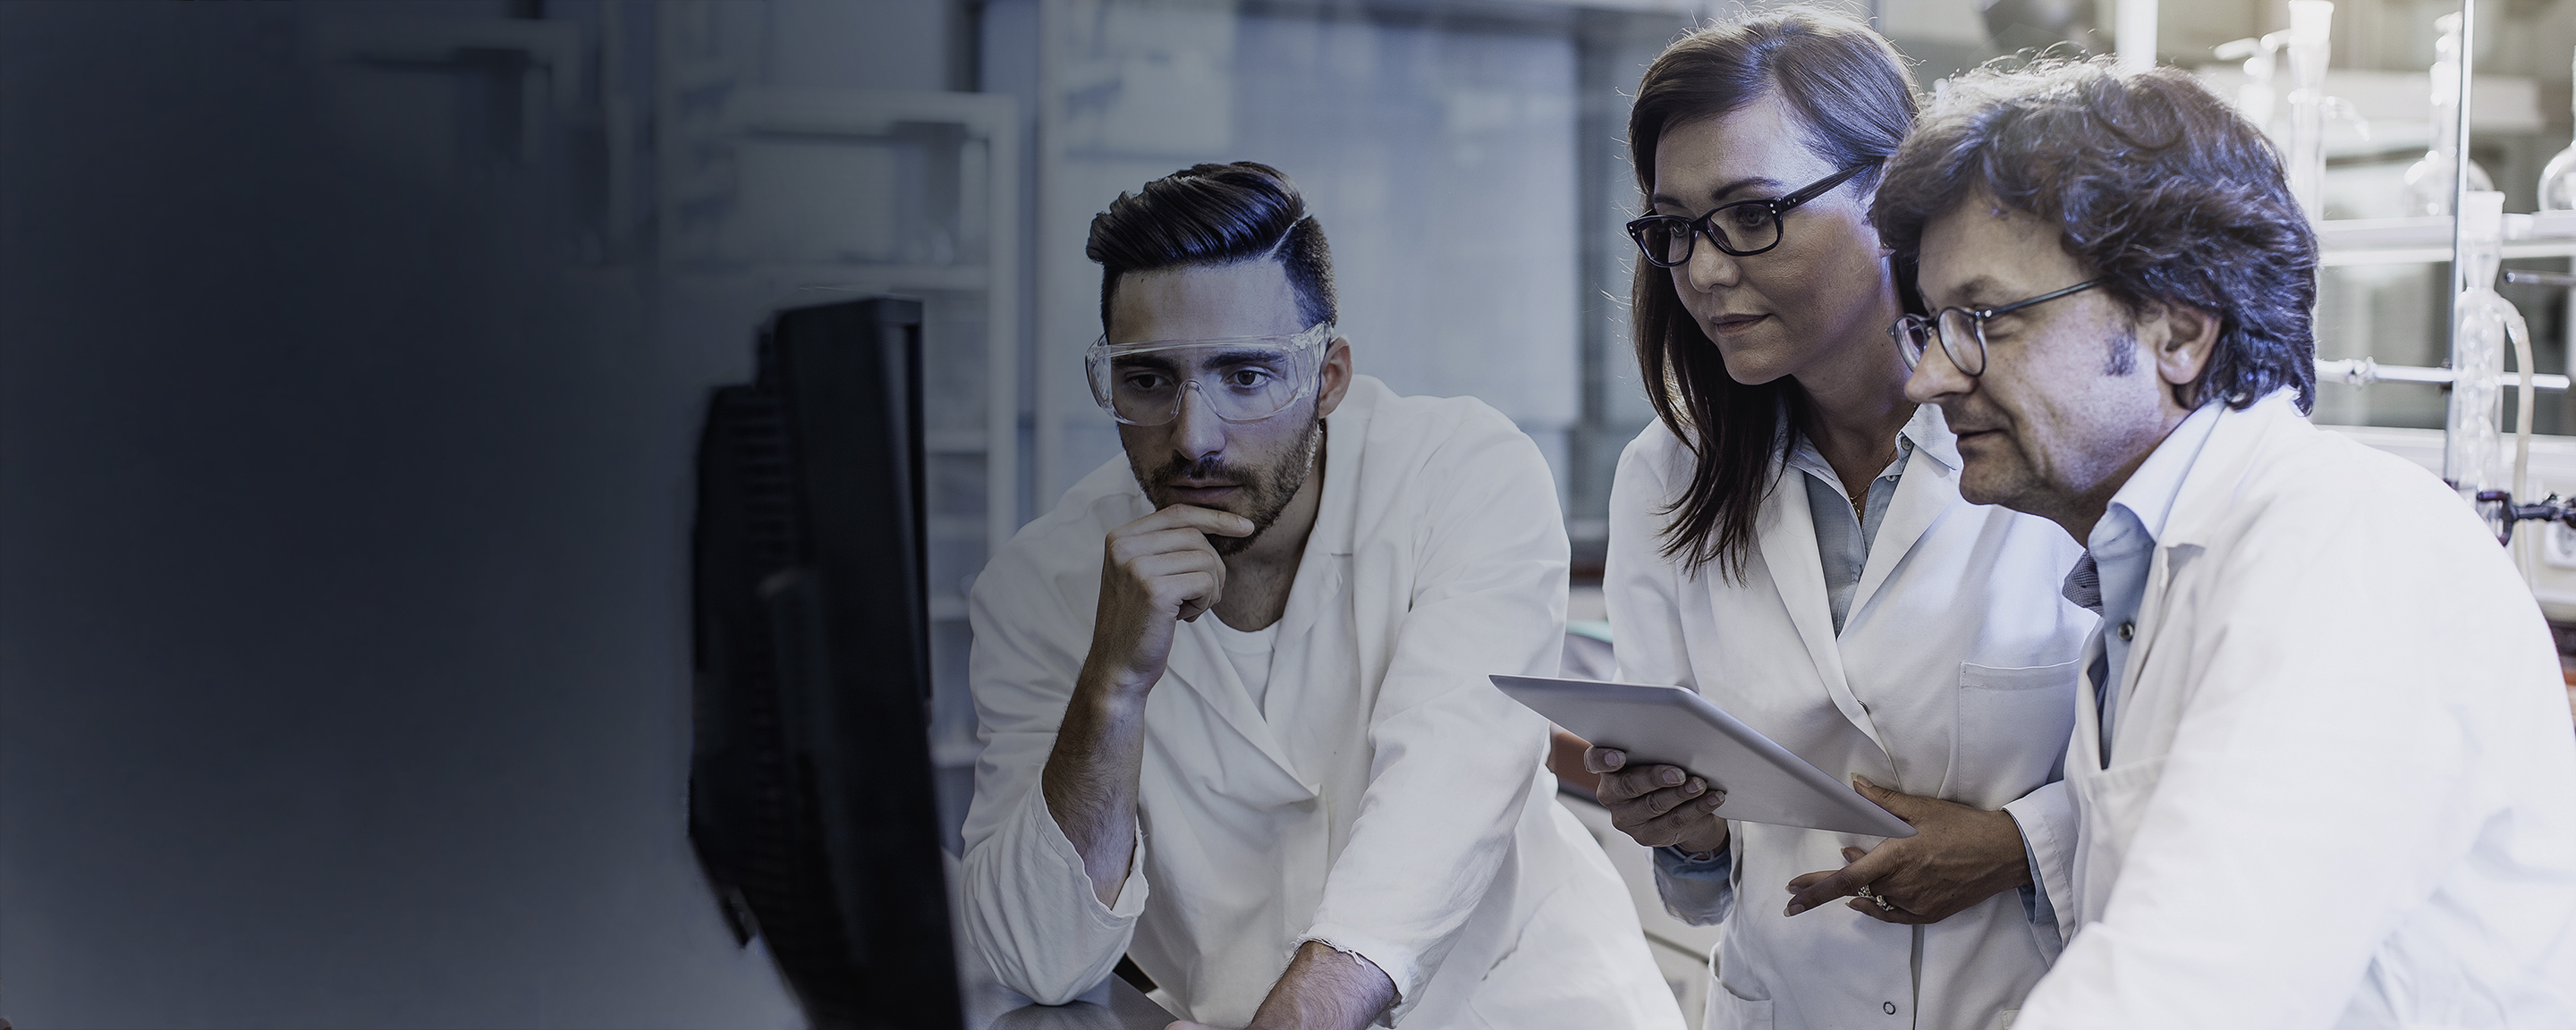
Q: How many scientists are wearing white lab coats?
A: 3